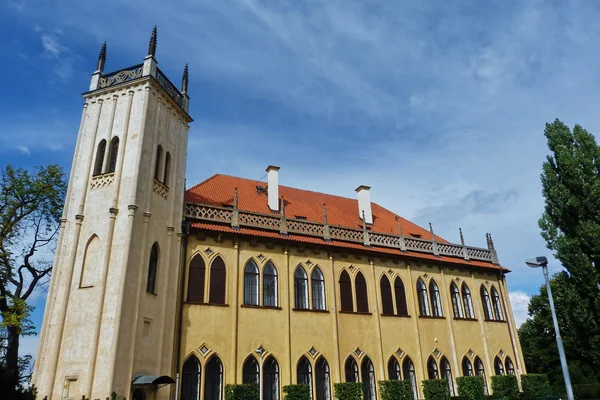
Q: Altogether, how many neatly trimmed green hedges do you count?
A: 8